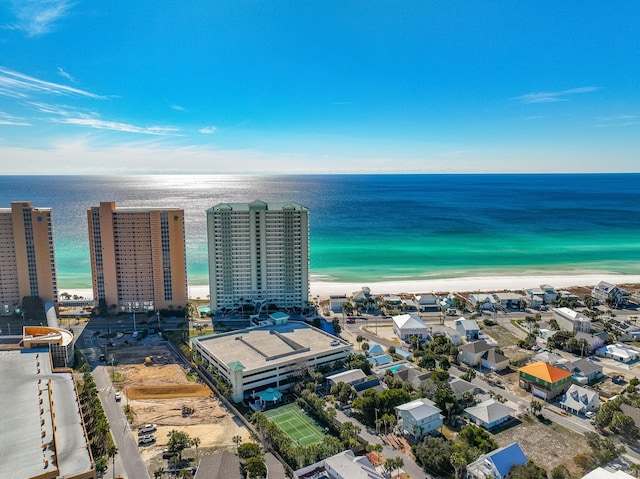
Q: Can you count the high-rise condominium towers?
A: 3